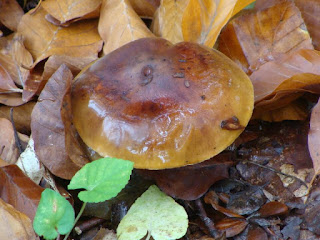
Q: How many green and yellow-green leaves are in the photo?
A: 3